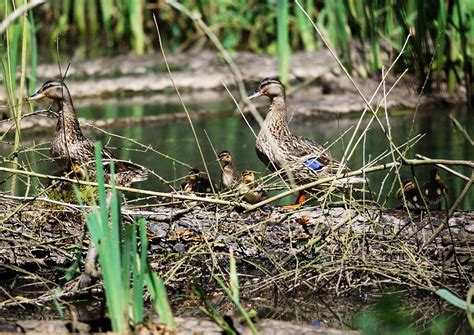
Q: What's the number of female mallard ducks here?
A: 2